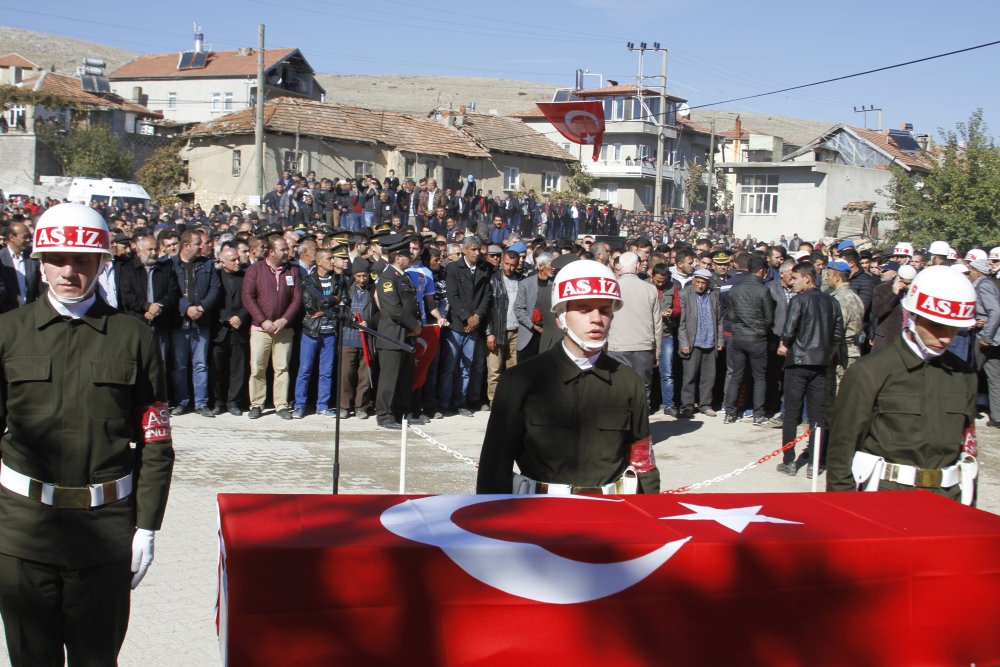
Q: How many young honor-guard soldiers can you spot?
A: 3